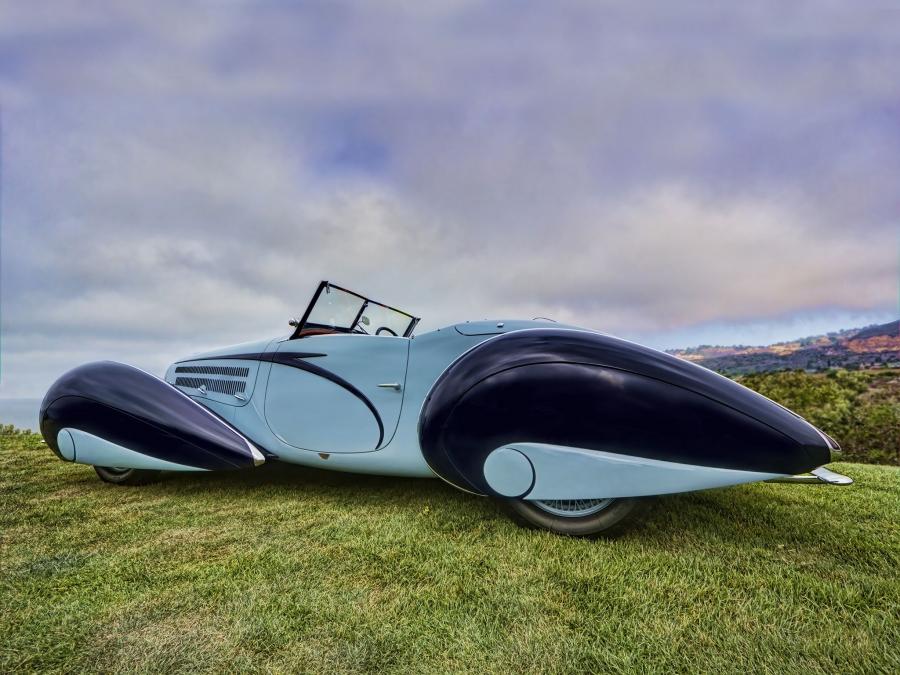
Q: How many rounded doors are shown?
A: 1